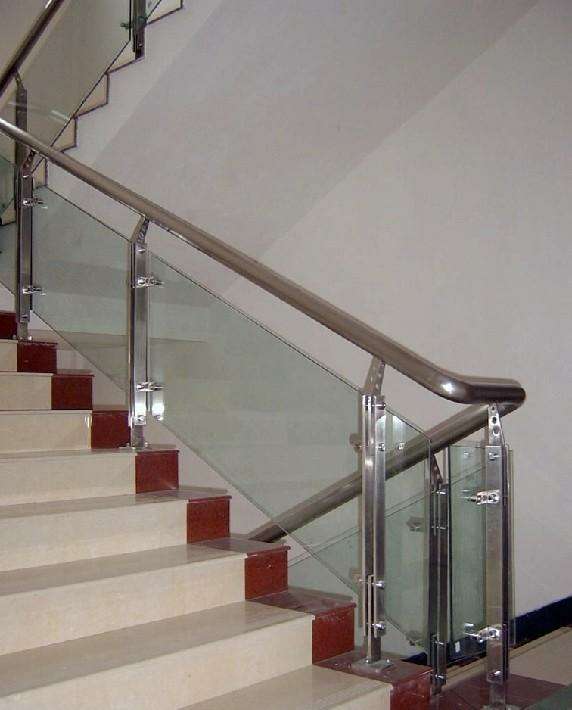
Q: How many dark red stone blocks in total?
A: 9